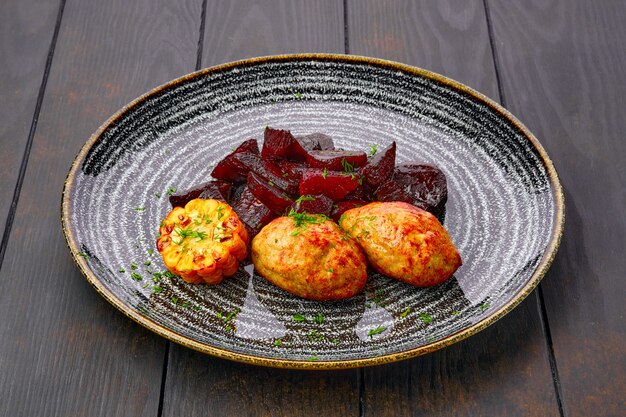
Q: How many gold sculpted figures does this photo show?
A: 0